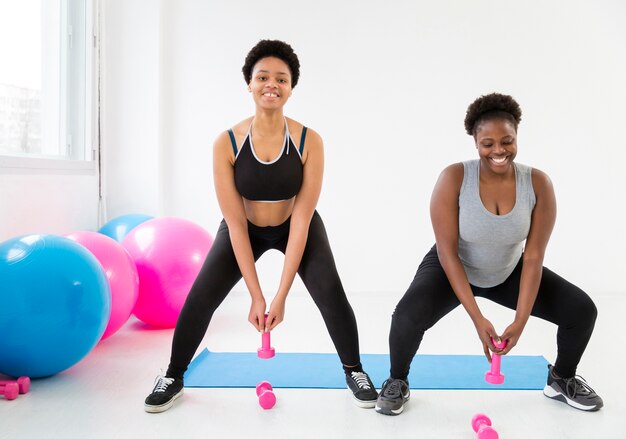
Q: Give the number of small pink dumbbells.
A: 6